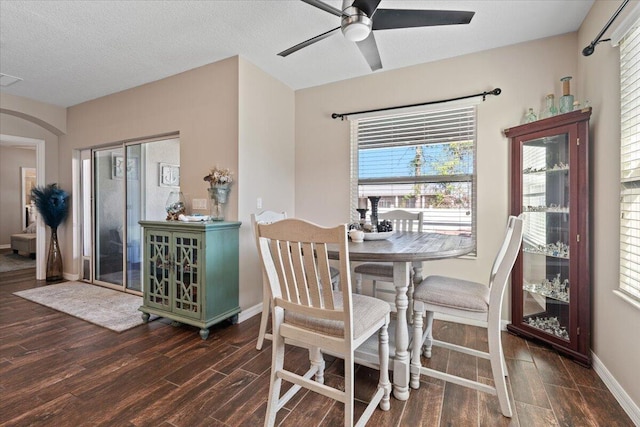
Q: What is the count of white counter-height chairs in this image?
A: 4